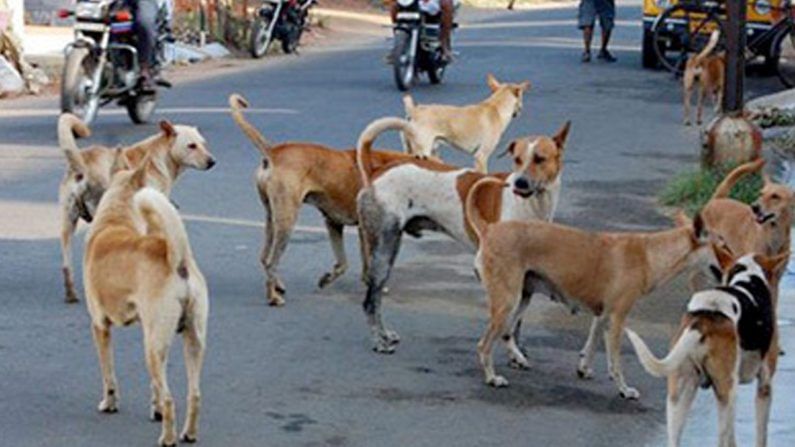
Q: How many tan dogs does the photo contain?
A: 7